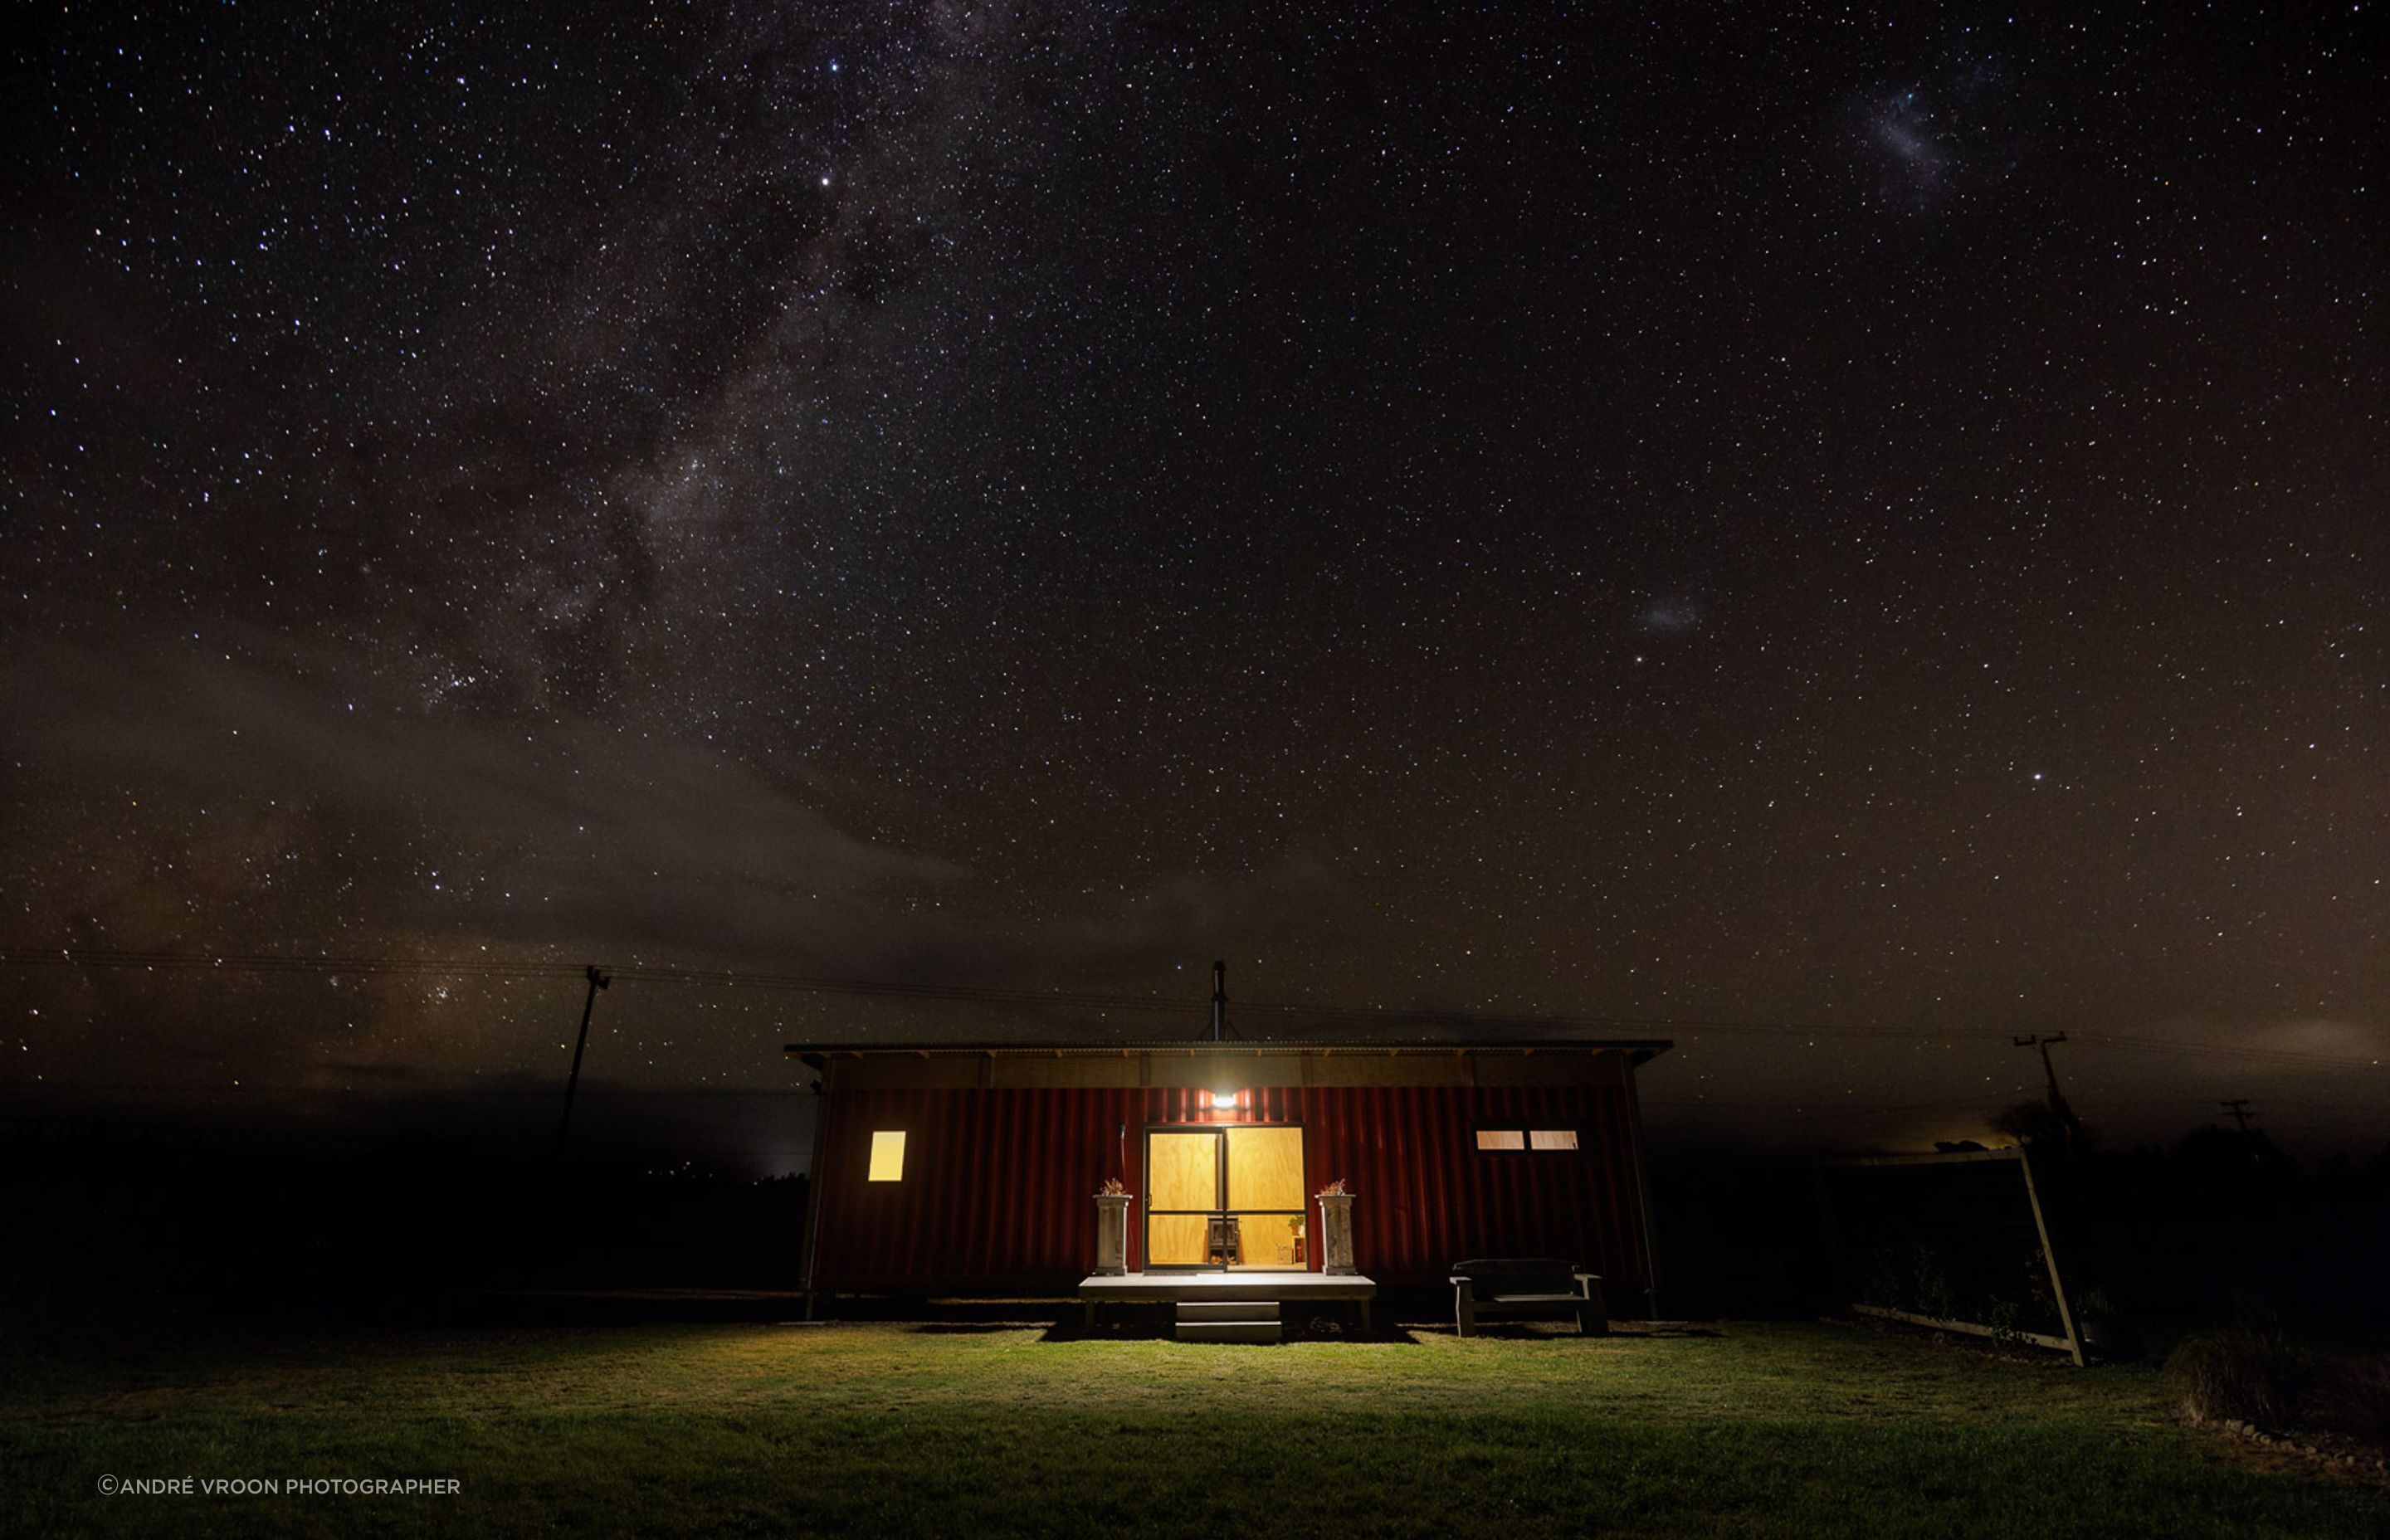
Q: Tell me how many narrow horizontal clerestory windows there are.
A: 2